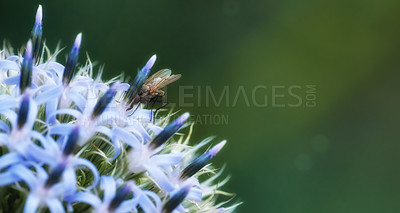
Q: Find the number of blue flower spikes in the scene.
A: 12